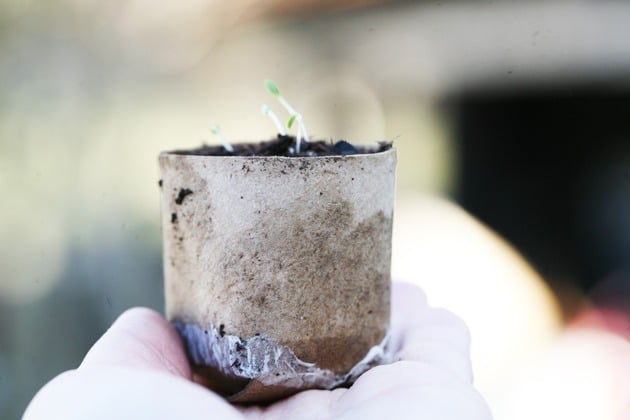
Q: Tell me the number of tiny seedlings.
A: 4